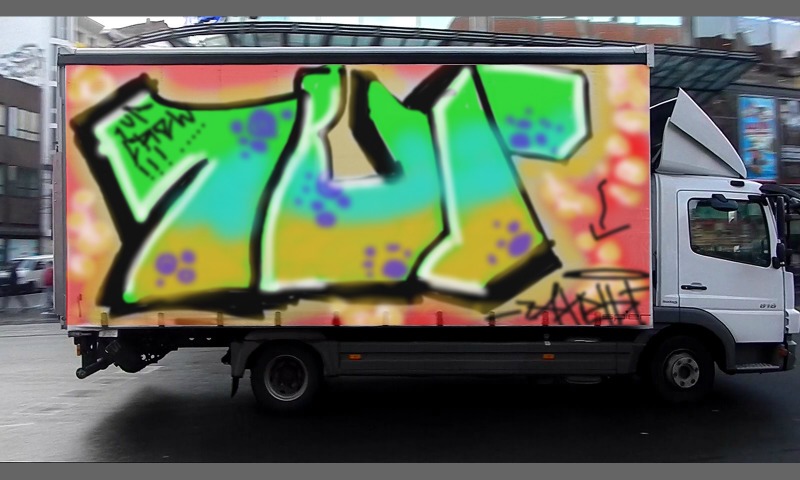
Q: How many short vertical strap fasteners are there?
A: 10